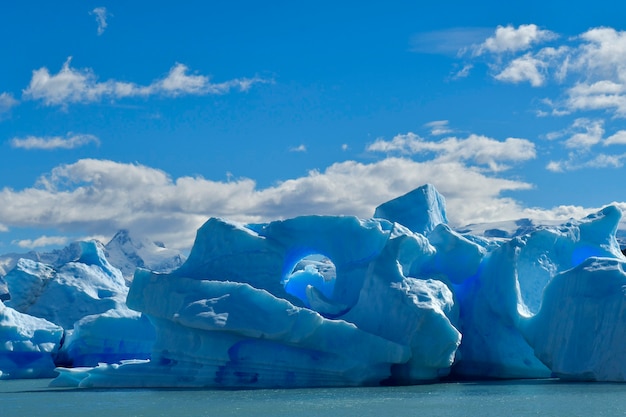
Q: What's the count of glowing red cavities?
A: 0